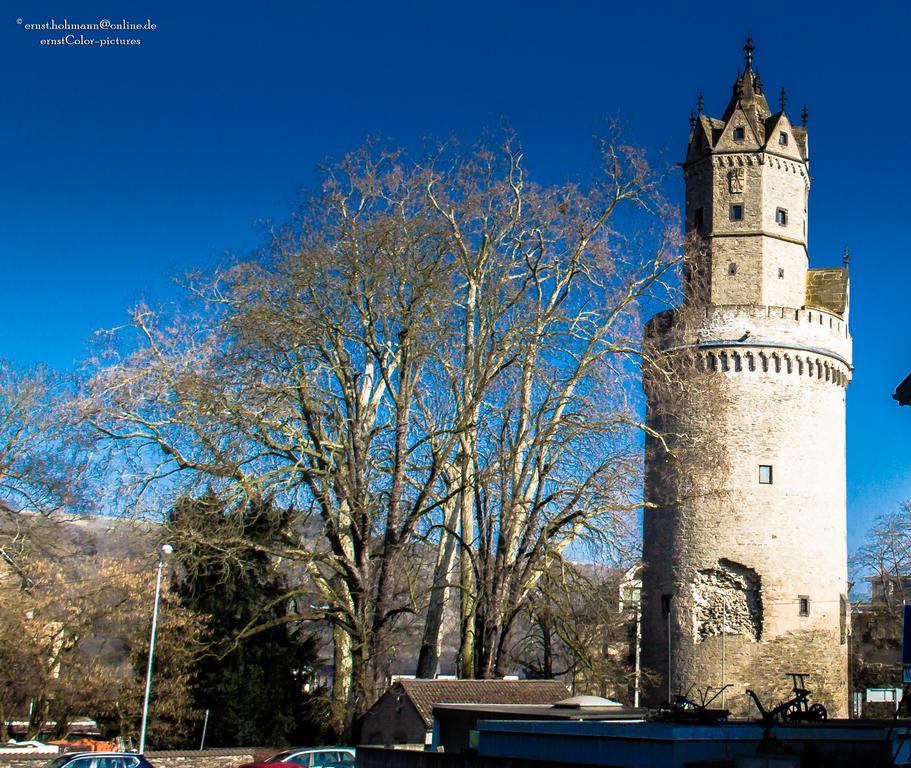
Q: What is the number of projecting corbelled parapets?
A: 1